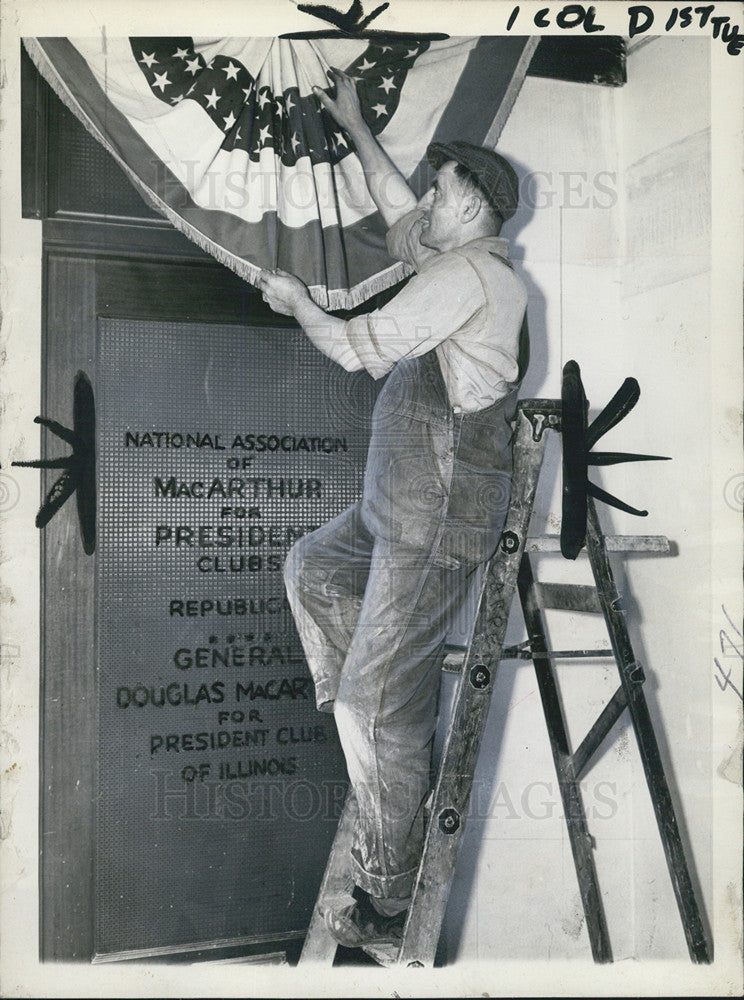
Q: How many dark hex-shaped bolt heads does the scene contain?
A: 3